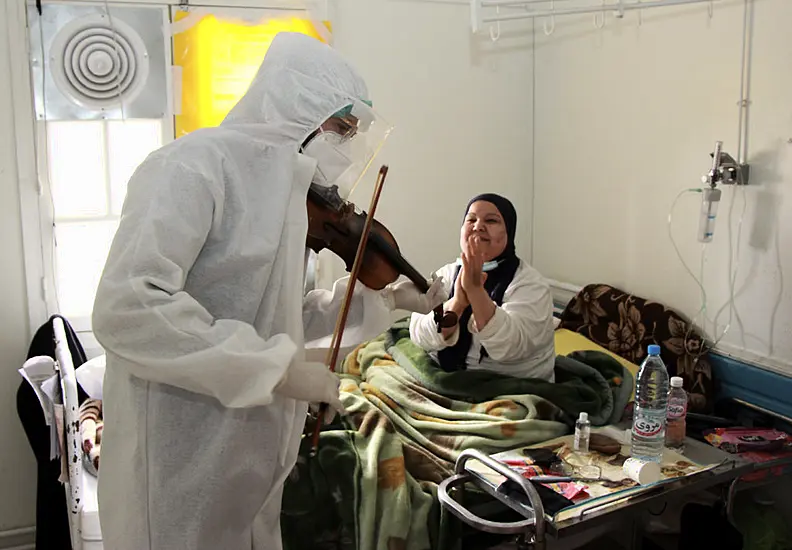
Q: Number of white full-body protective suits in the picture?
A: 1